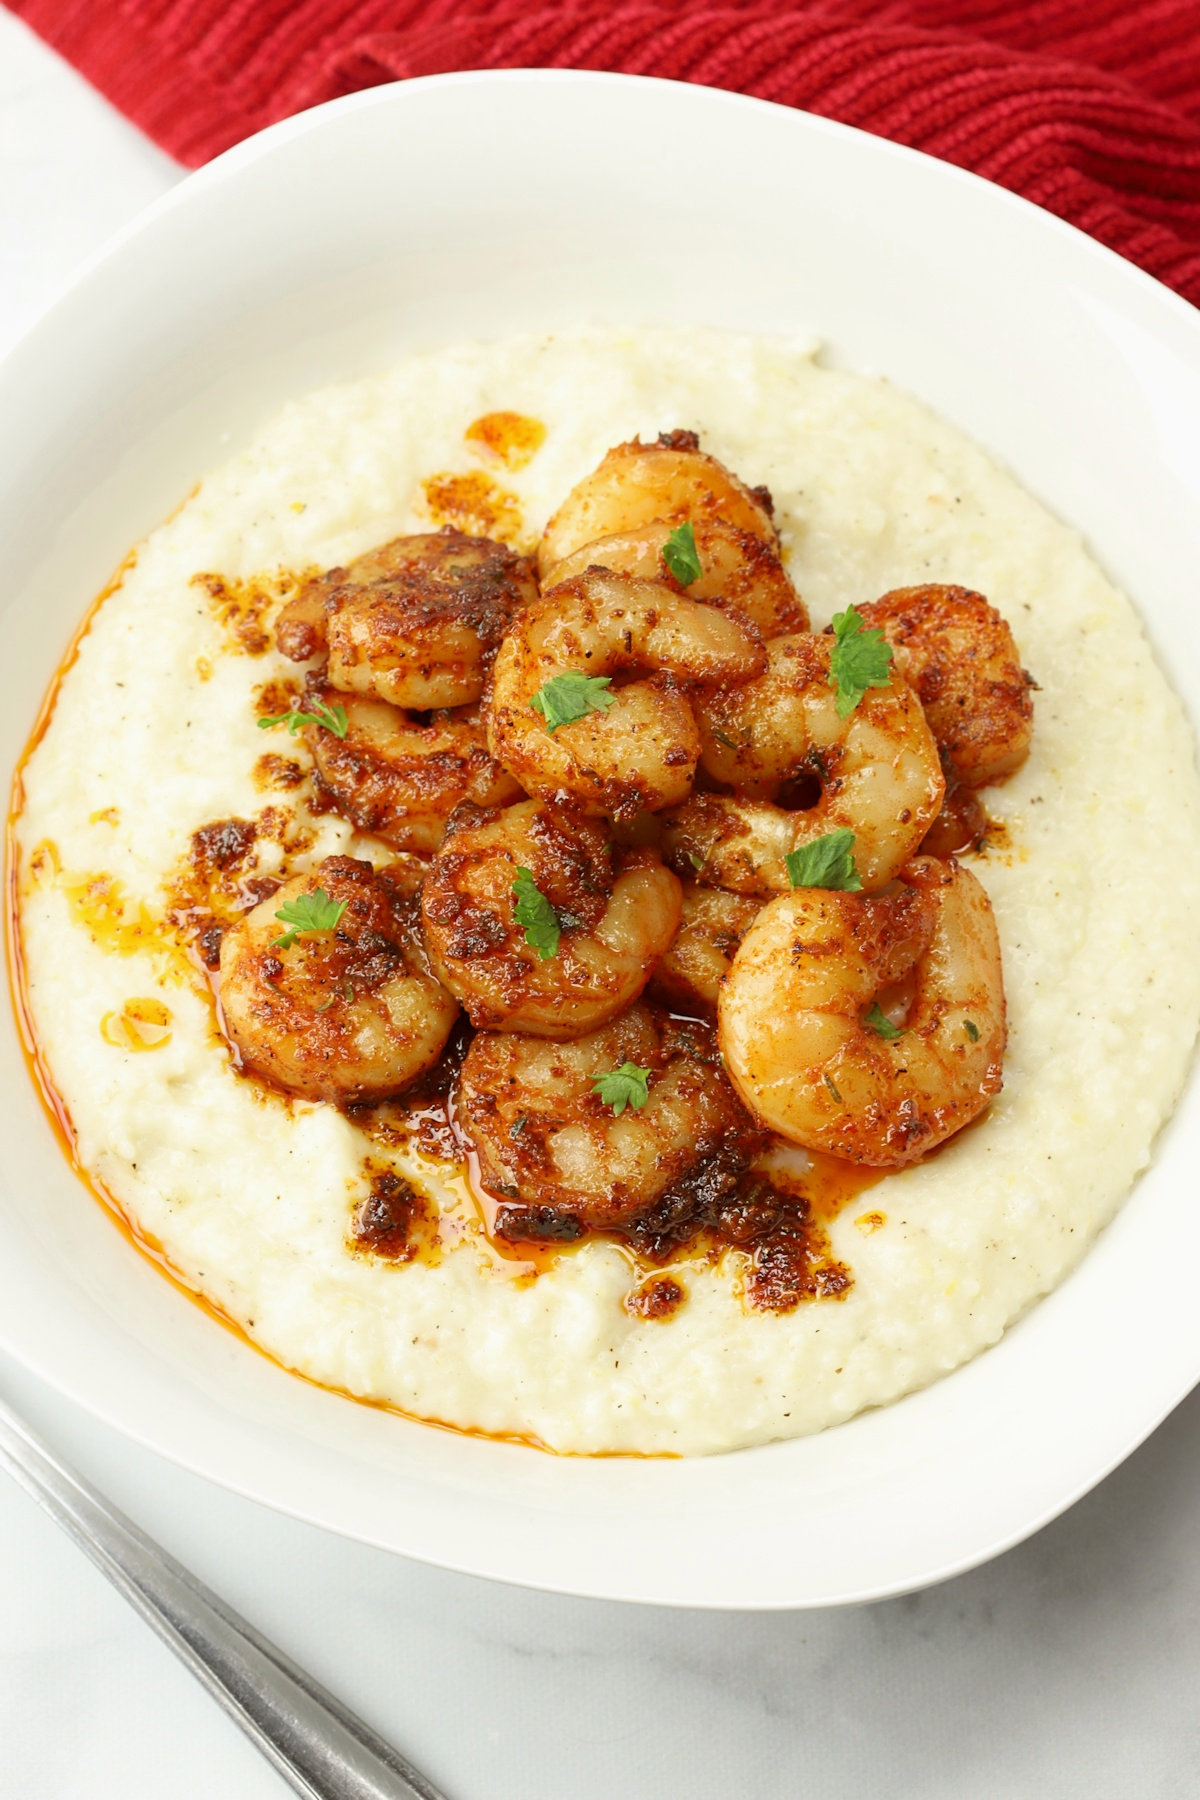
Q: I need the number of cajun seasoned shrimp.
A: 12